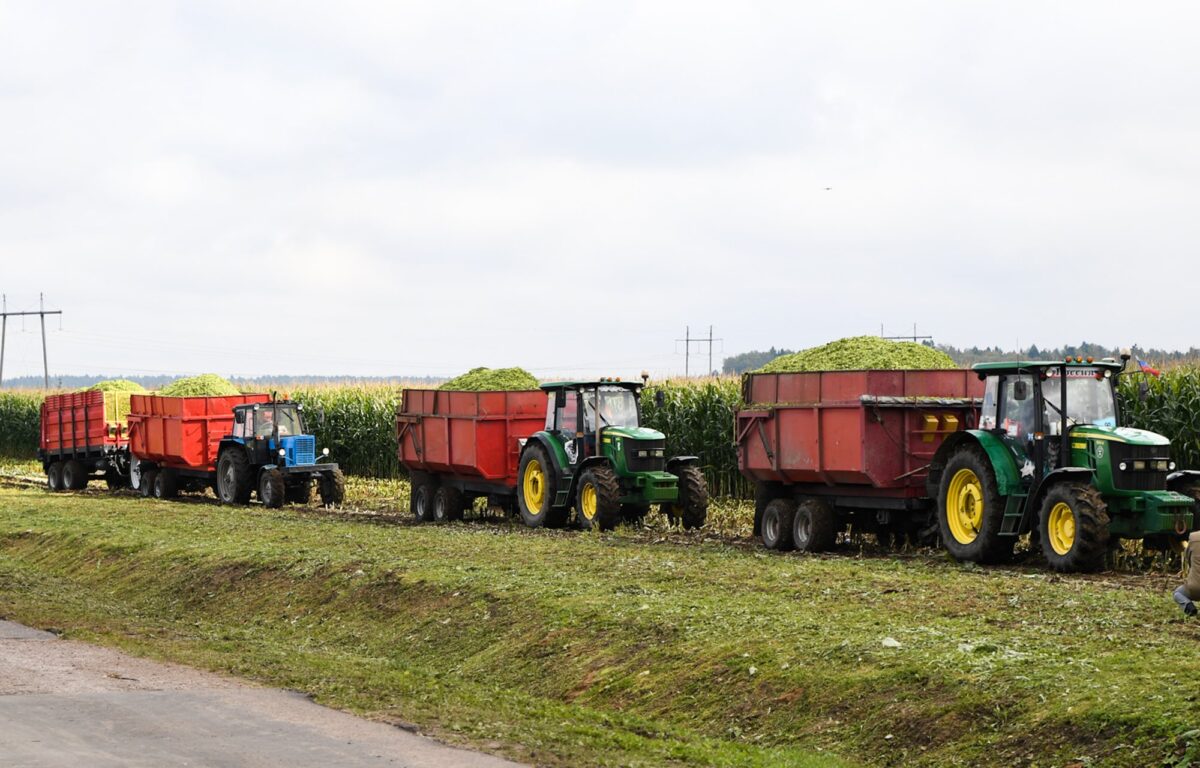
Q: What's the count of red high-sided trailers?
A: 4